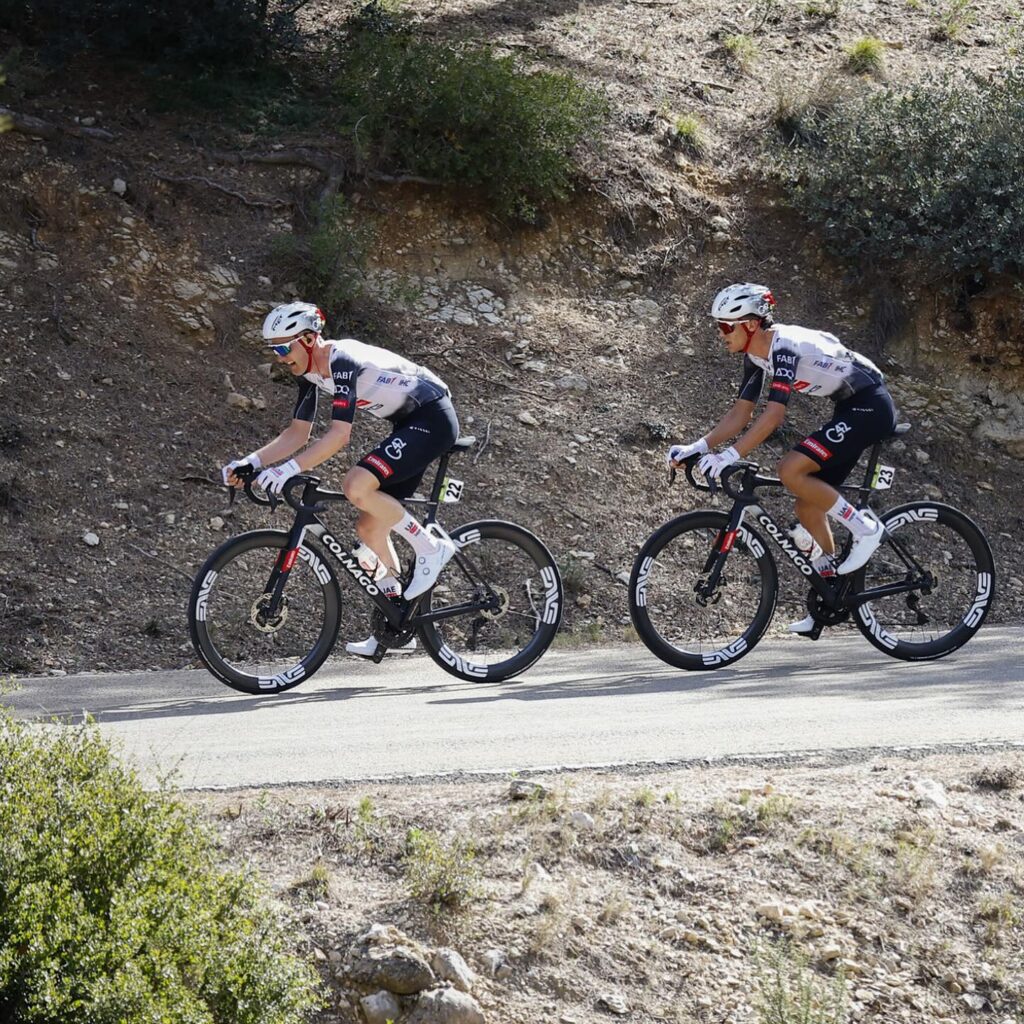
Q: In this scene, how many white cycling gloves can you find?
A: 4